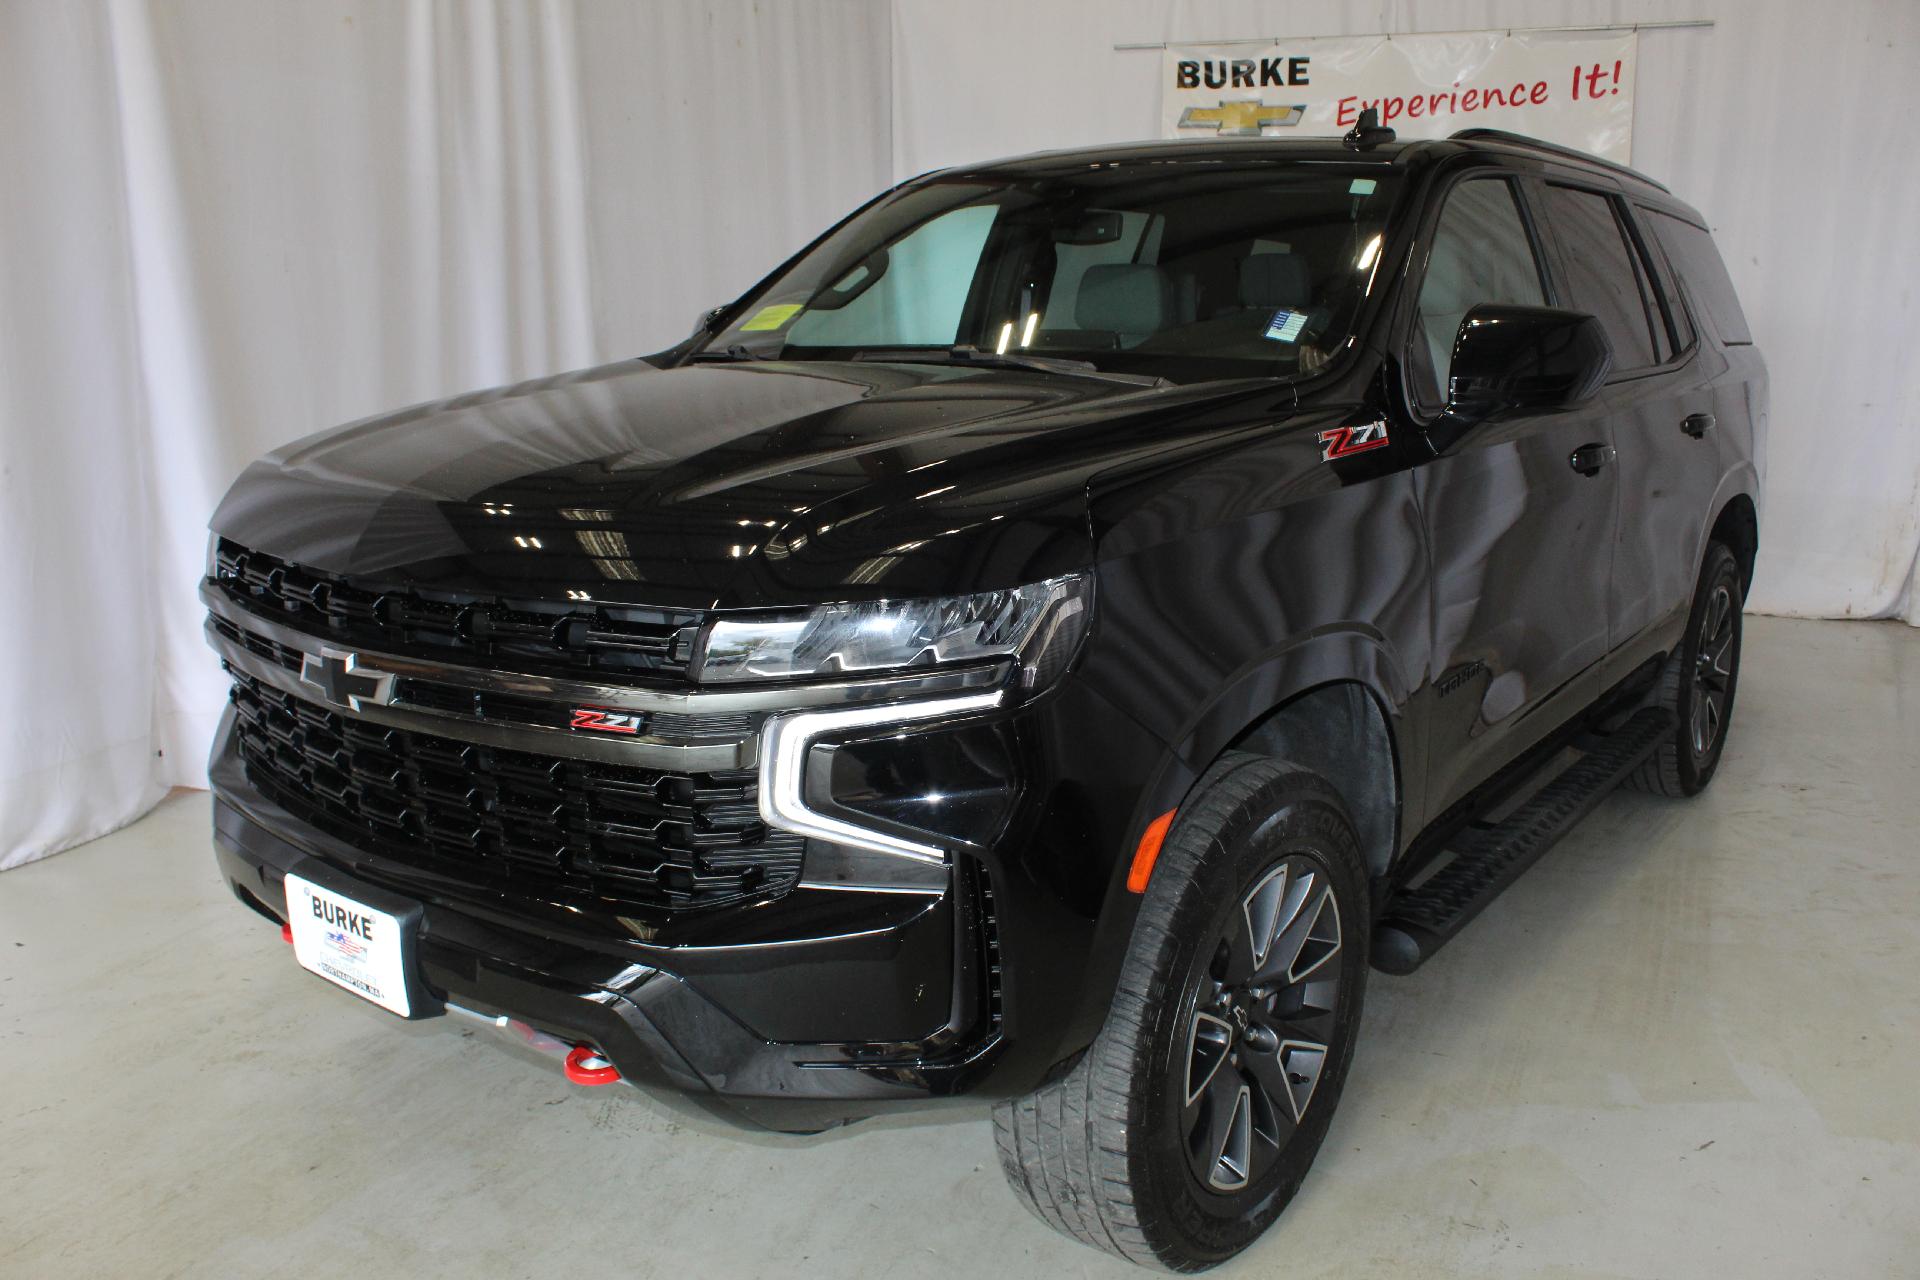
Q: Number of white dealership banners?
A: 1